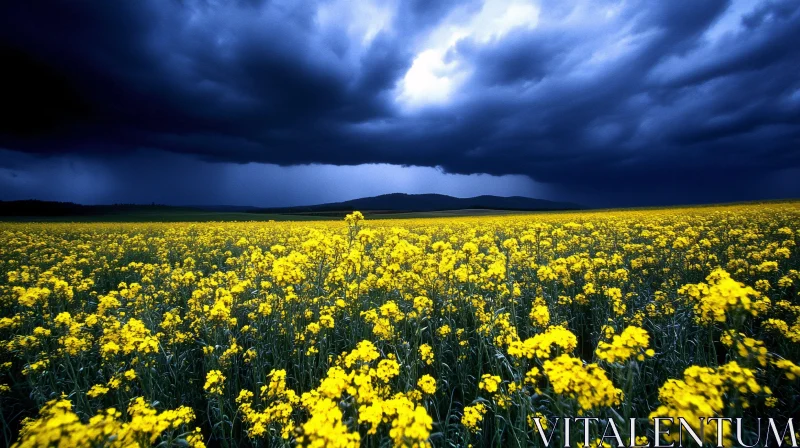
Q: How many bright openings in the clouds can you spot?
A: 1